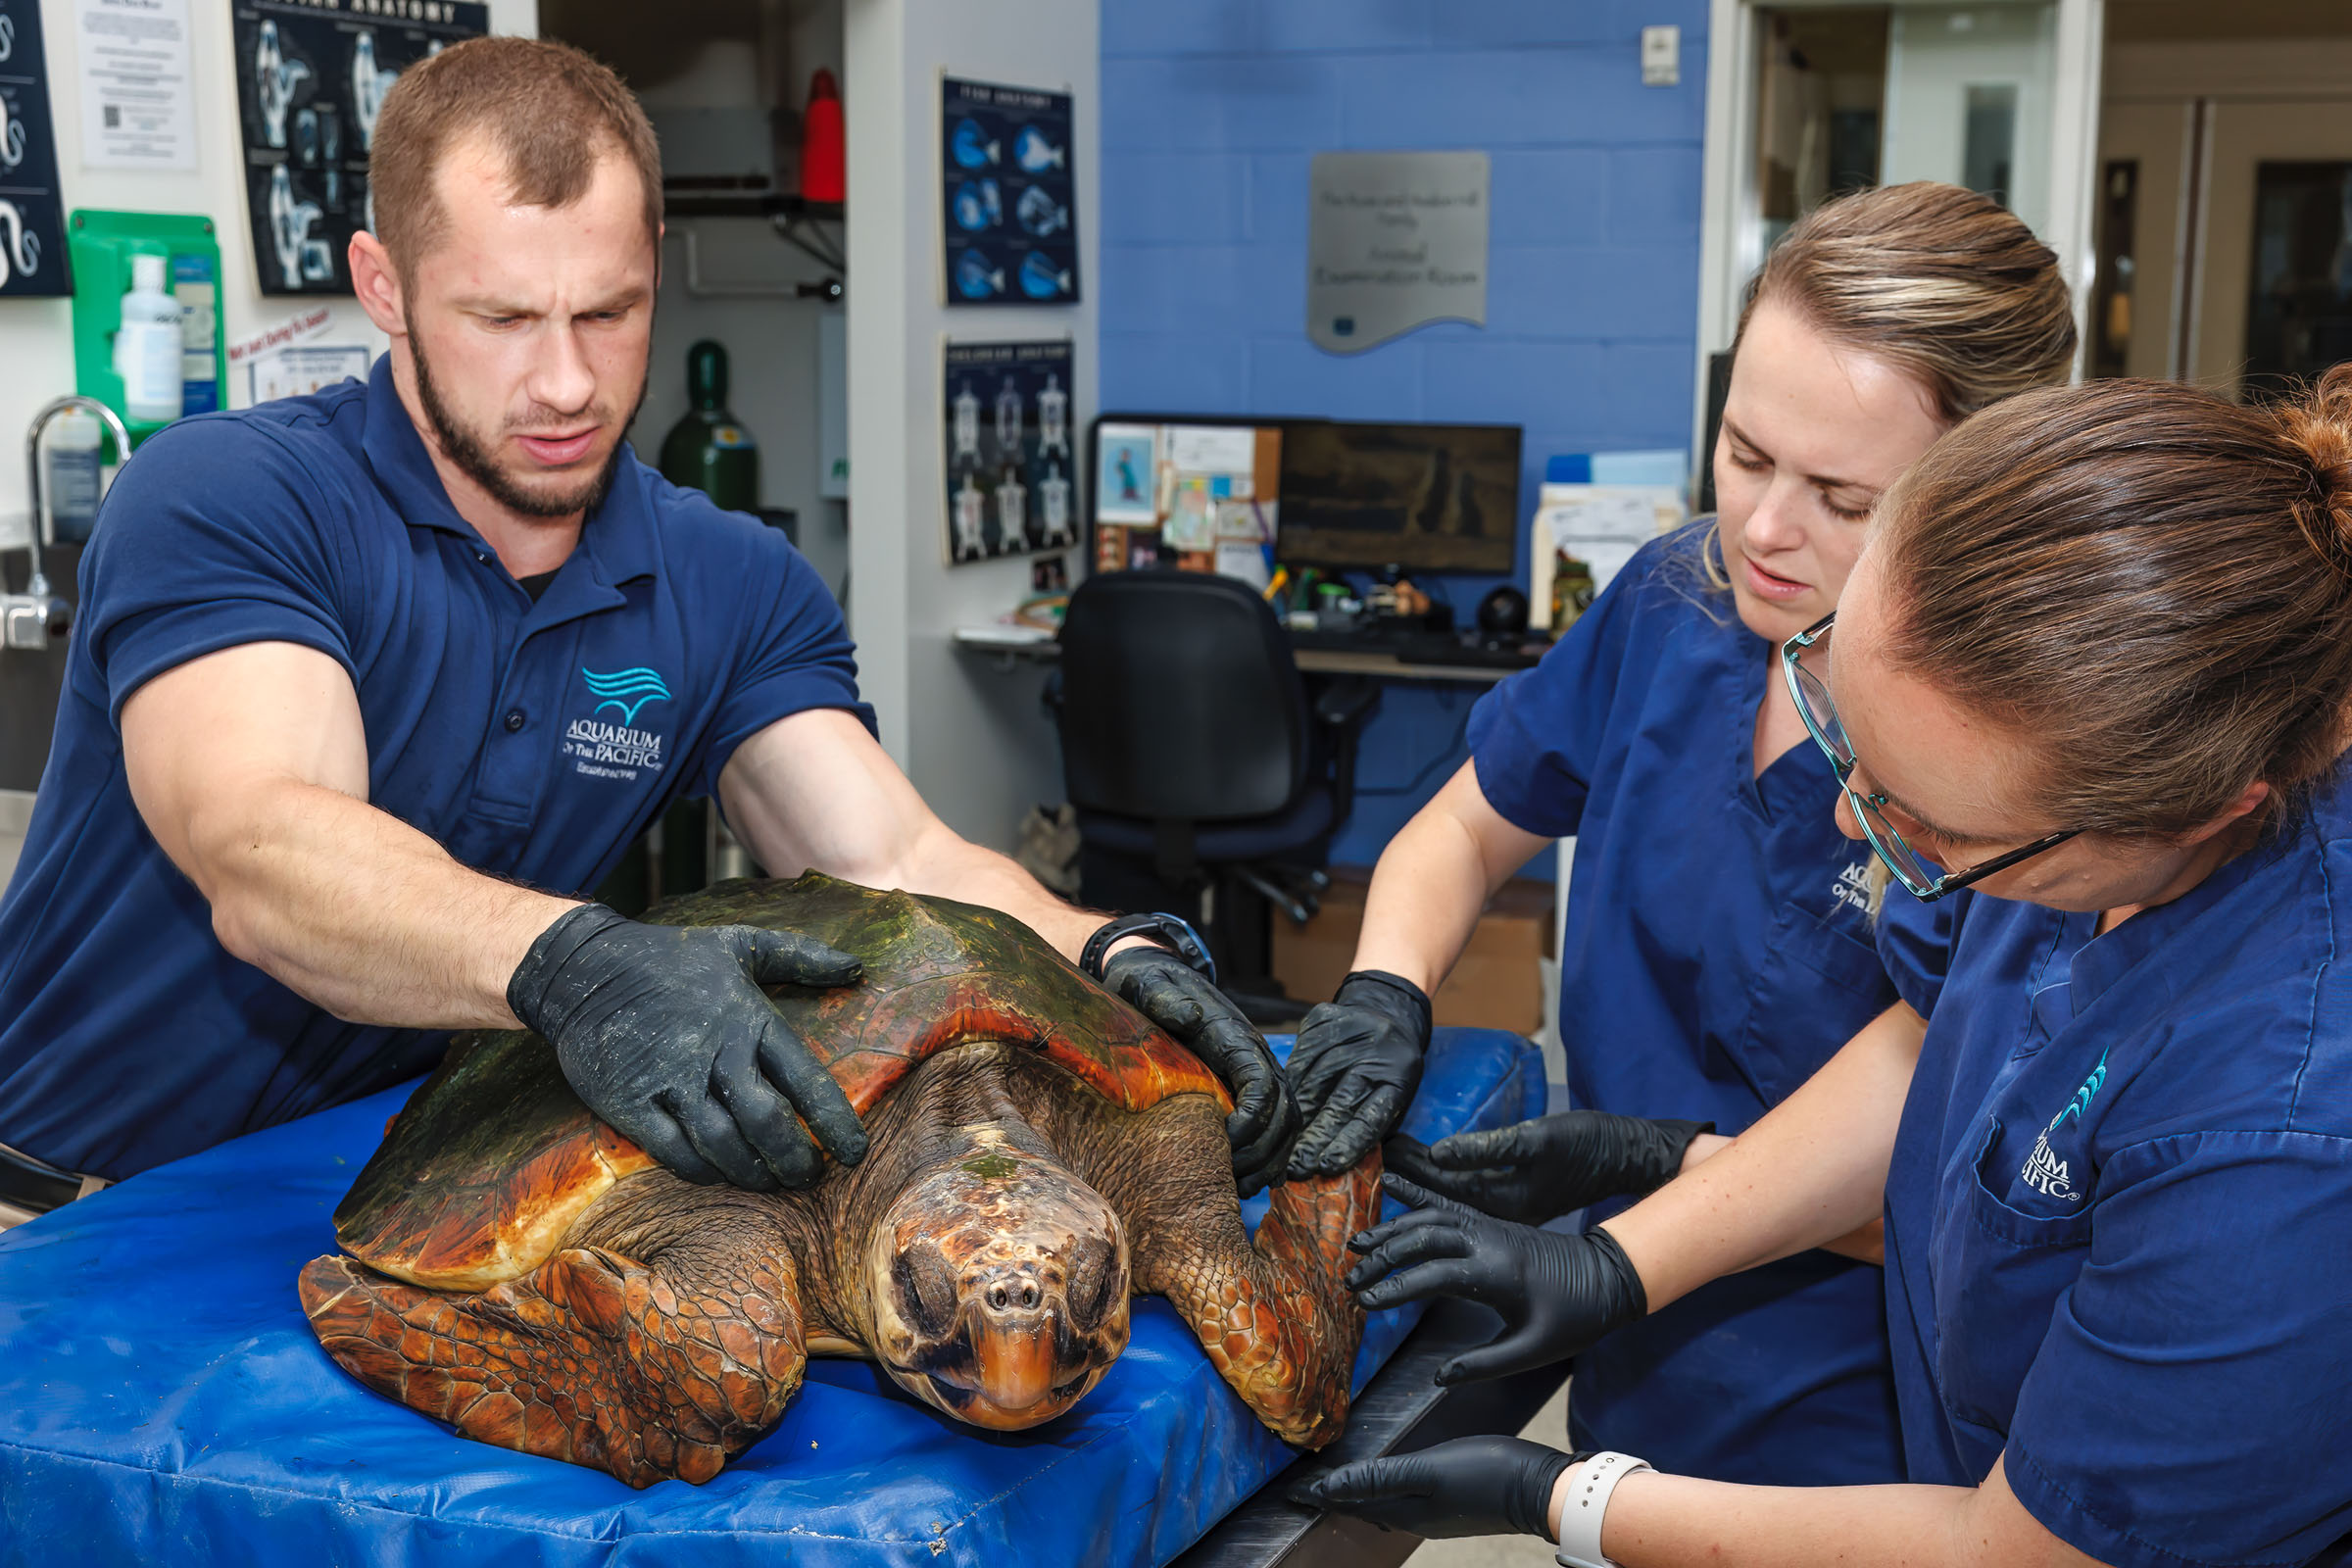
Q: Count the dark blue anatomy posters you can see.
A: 4